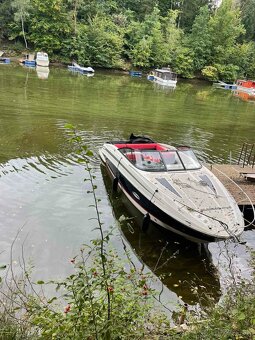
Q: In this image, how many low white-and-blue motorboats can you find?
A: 1